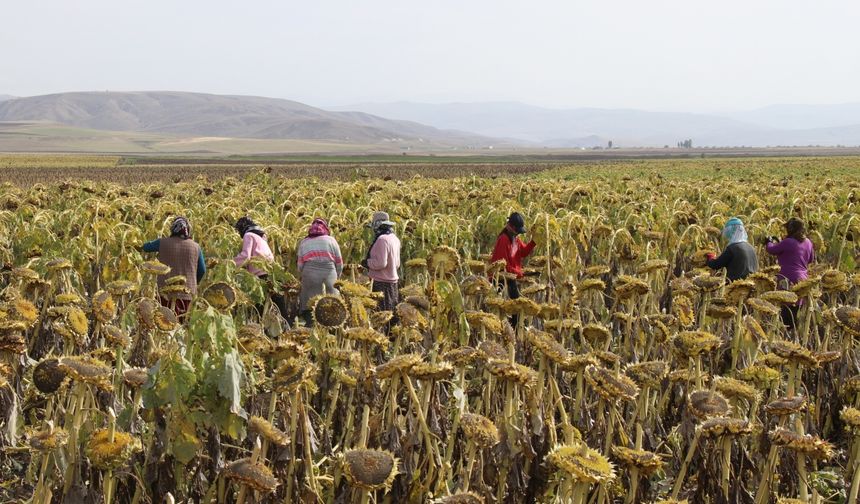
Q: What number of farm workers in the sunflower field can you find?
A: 7